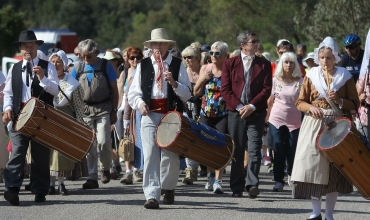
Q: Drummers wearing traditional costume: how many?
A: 3